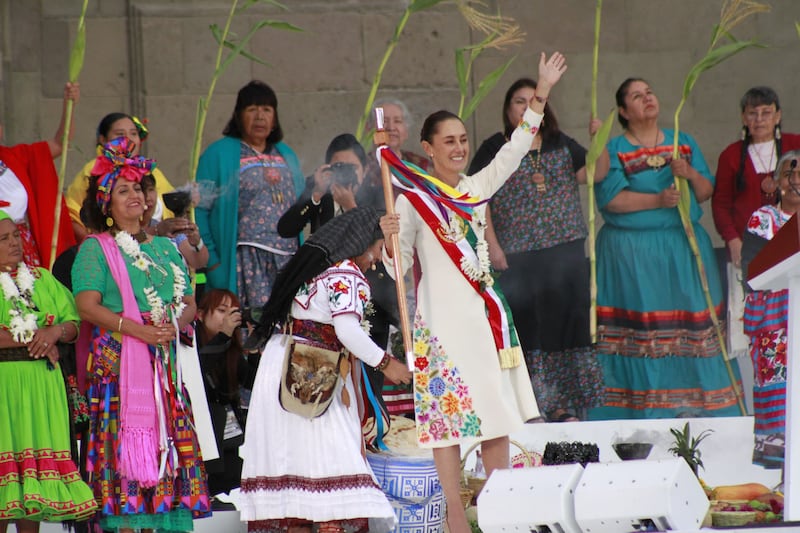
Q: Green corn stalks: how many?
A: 6